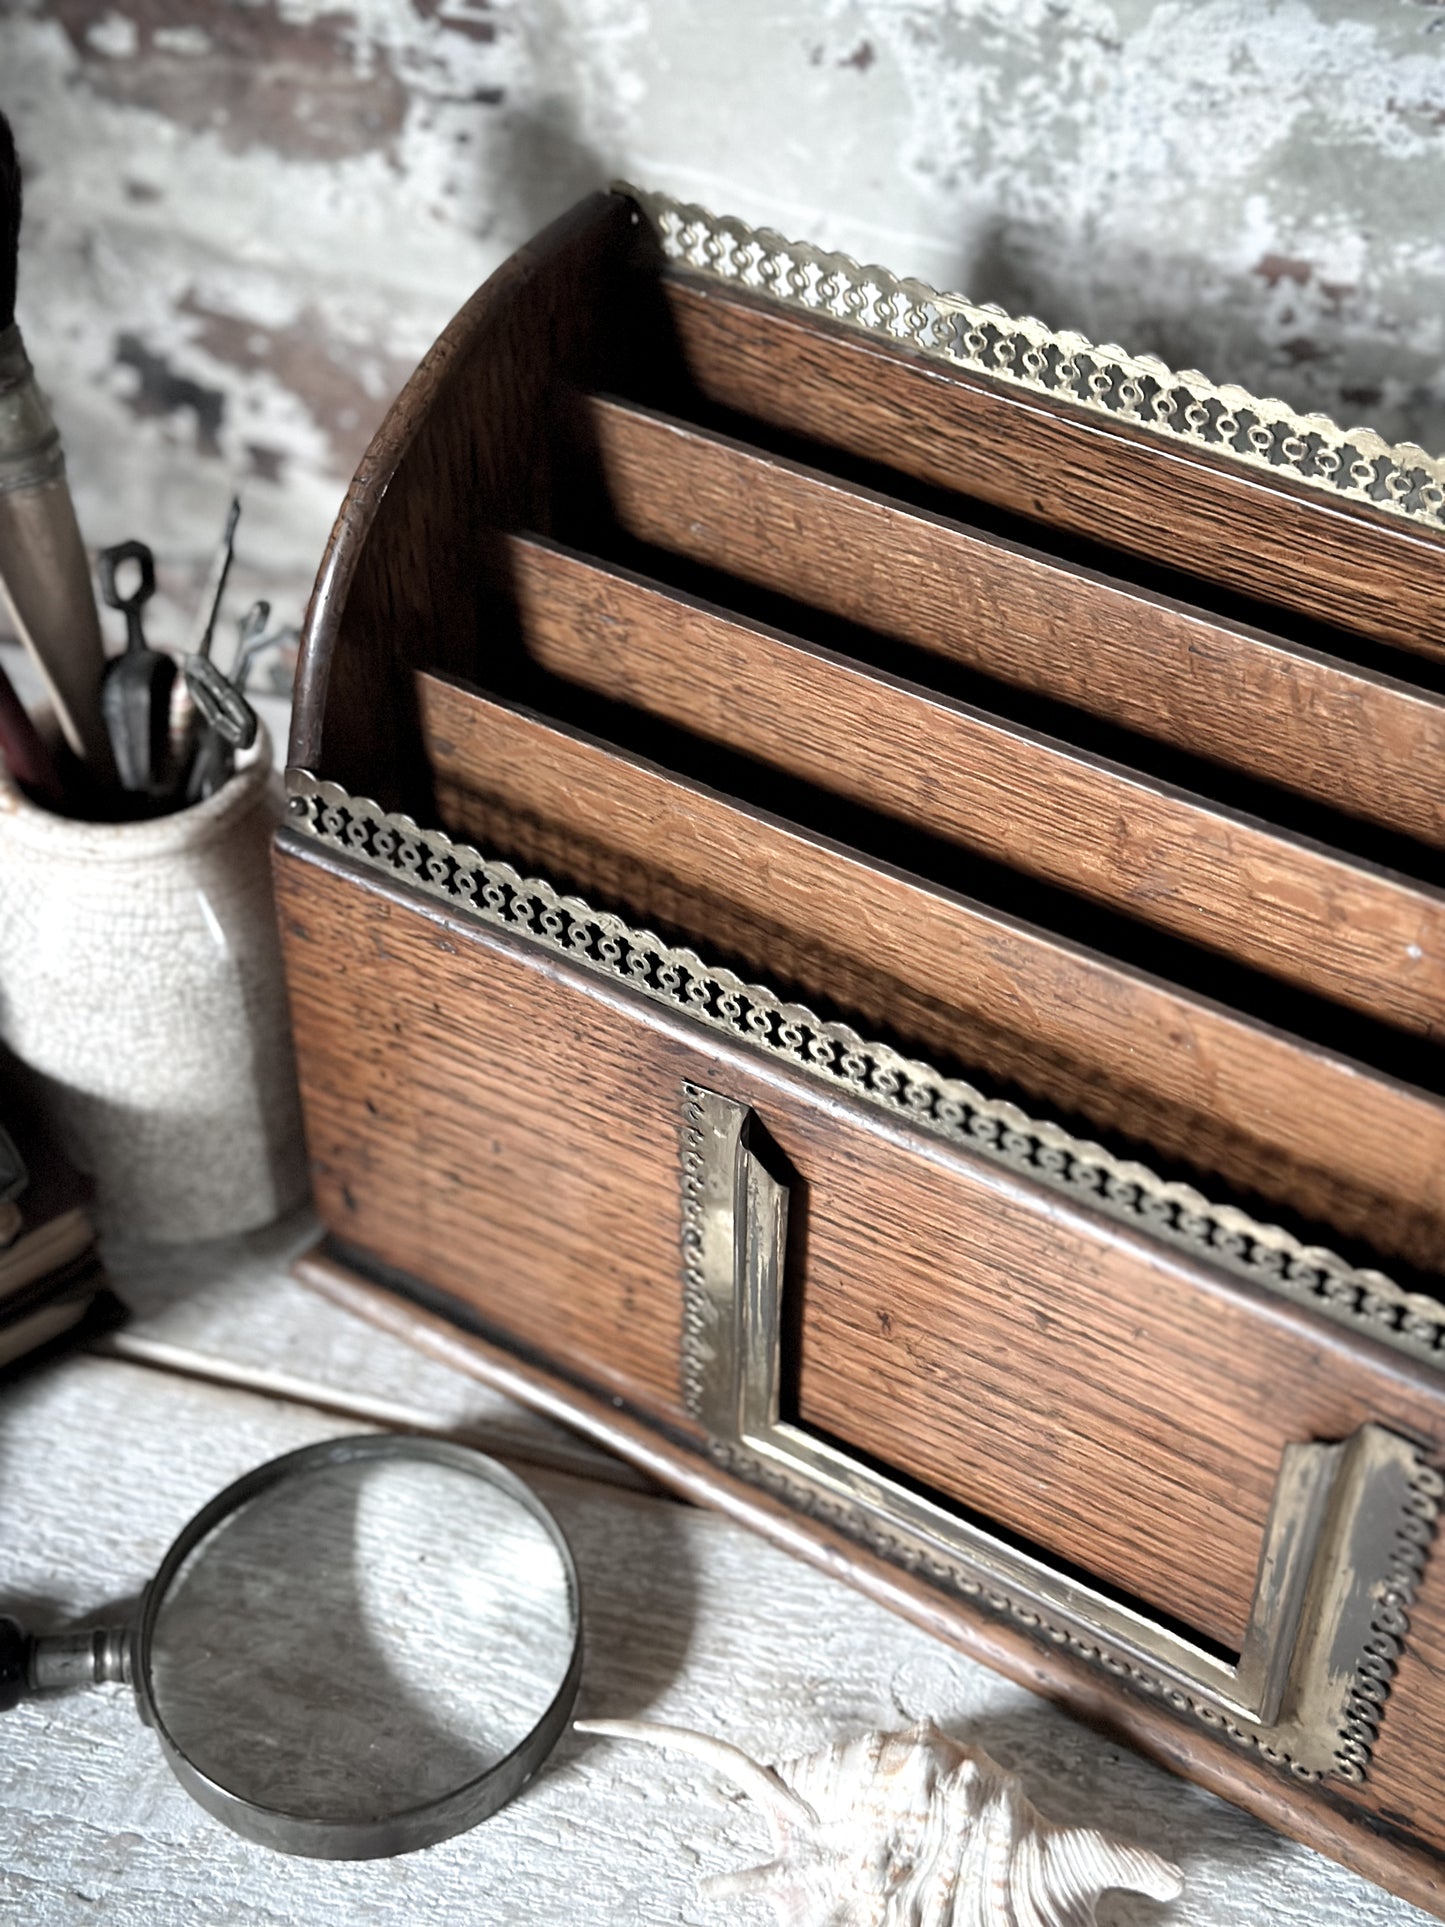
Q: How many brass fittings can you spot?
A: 3